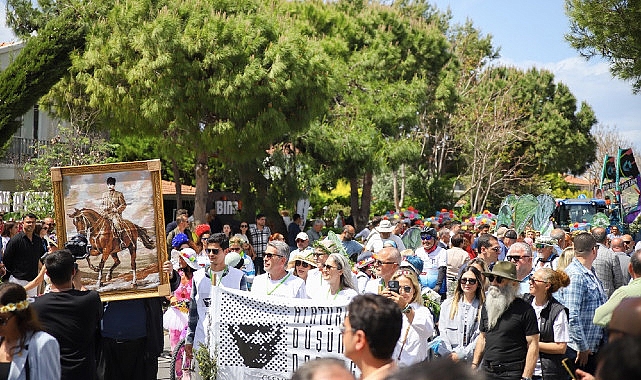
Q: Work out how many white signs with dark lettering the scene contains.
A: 1